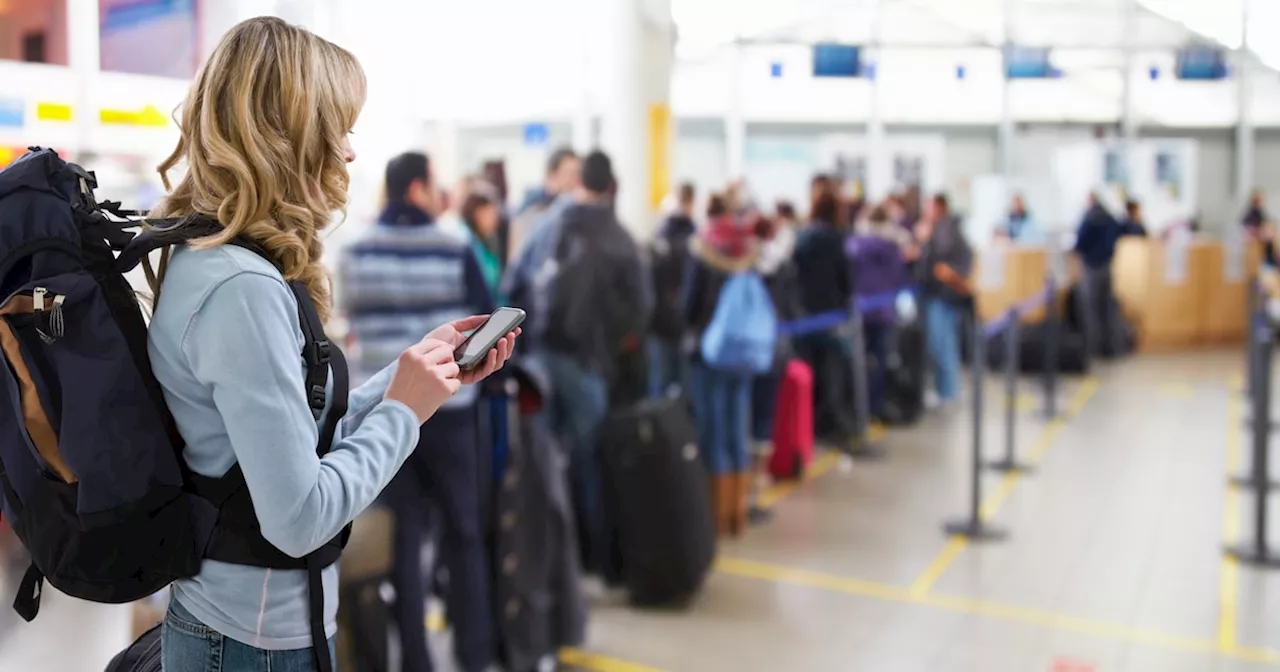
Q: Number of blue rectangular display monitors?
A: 3